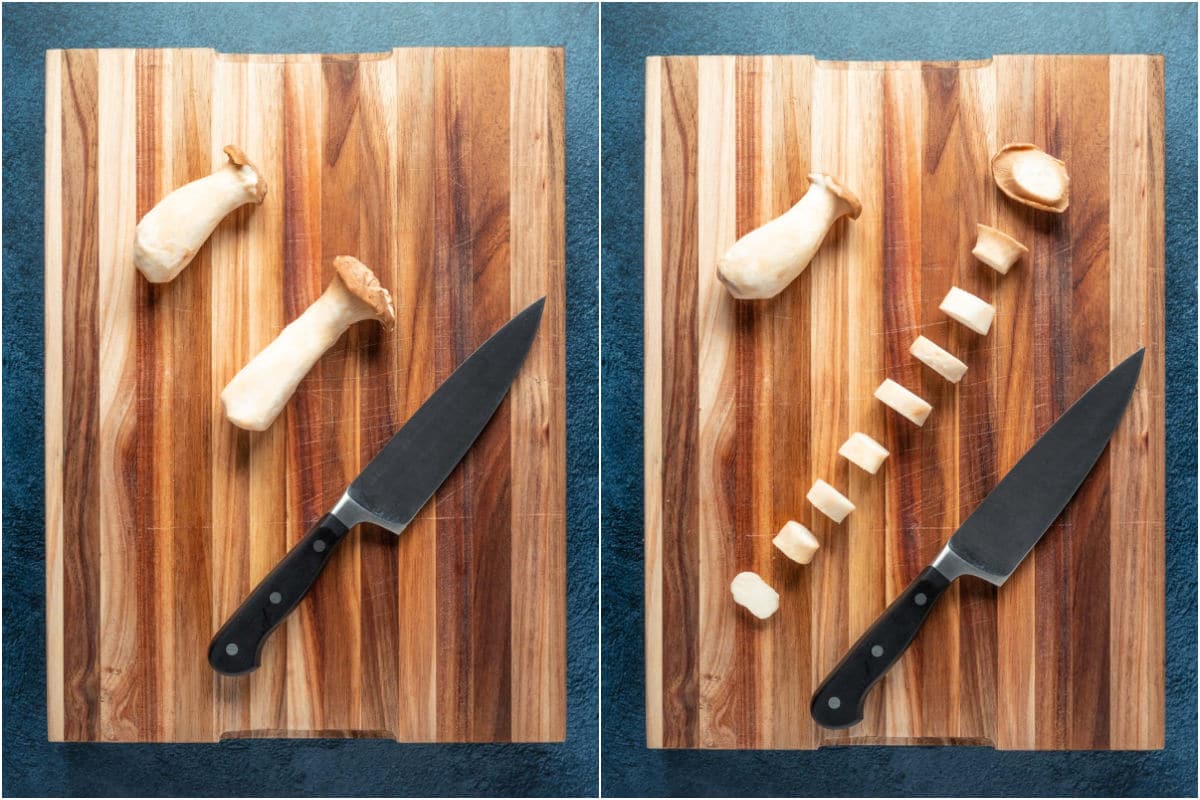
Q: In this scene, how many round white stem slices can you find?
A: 7